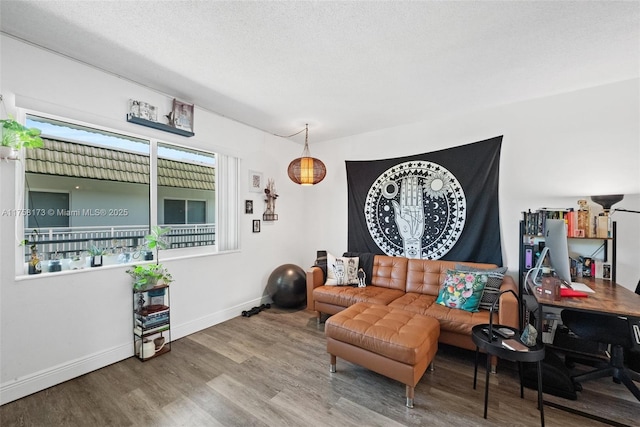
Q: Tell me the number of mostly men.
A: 0